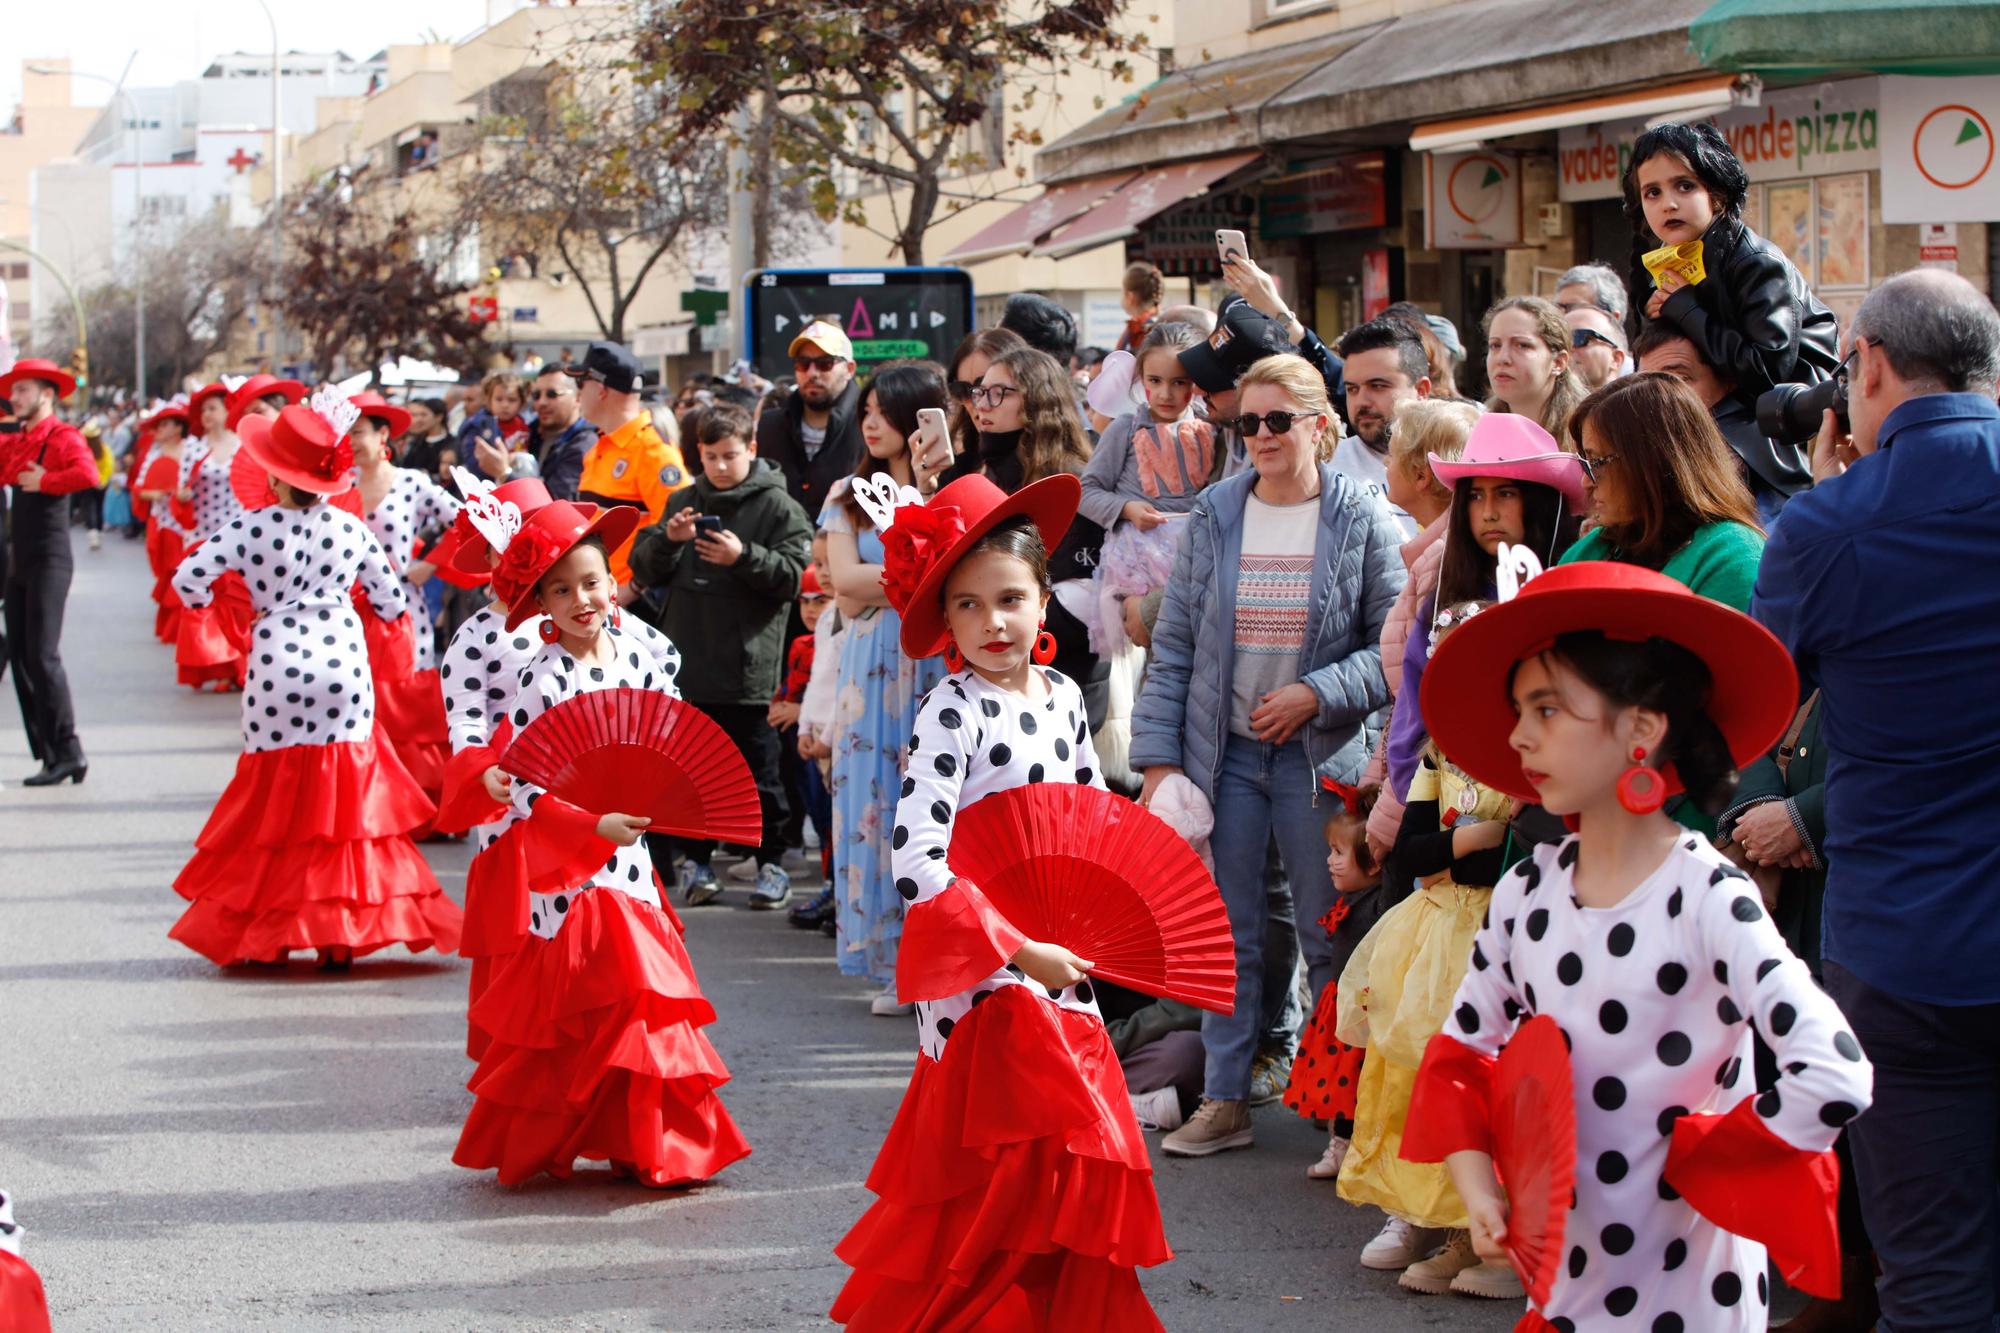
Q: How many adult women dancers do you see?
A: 5